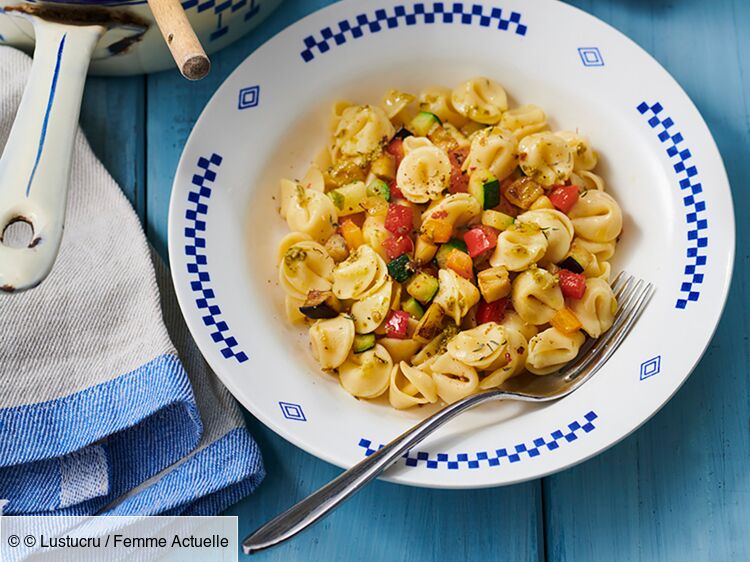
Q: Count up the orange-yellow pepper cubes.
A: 4